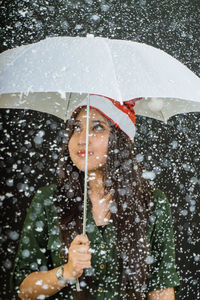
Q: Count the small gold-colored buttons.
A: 3